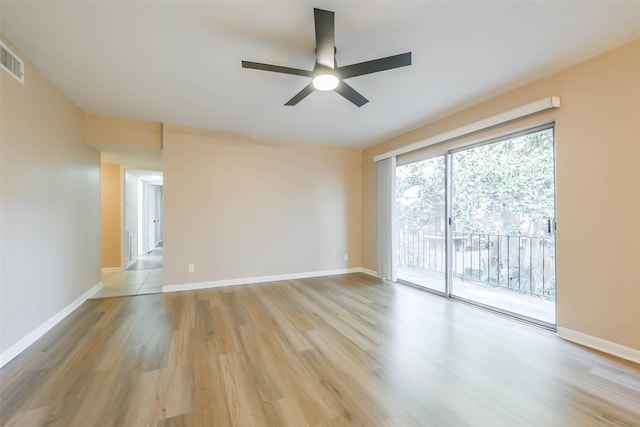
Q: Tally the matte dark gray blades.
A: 5